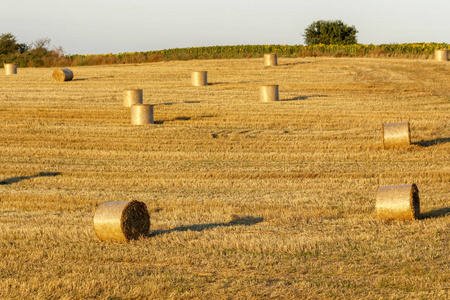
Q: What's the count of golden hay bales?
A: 11